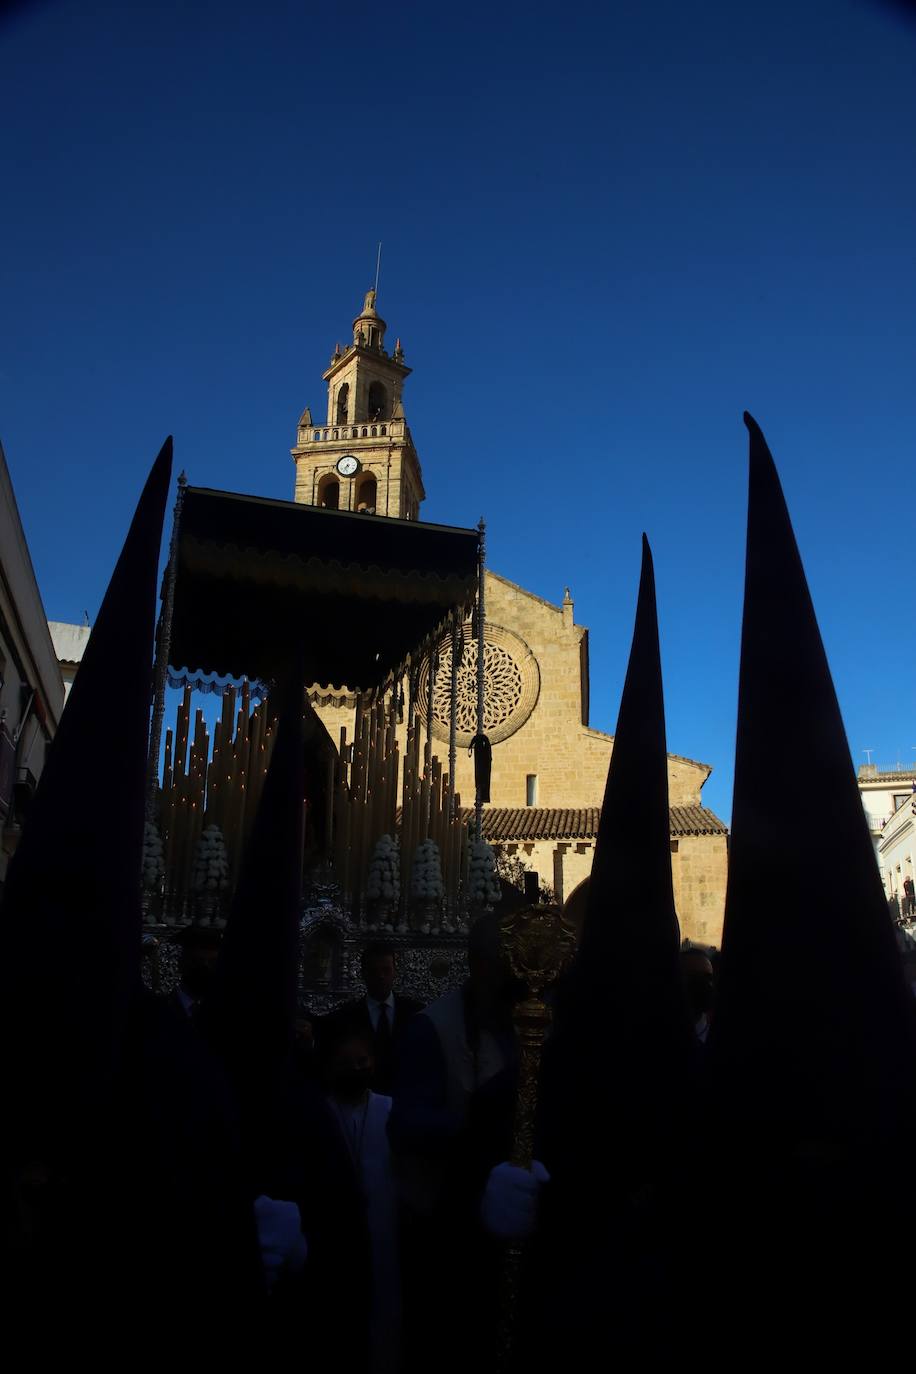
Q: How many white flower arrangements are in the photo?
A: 5